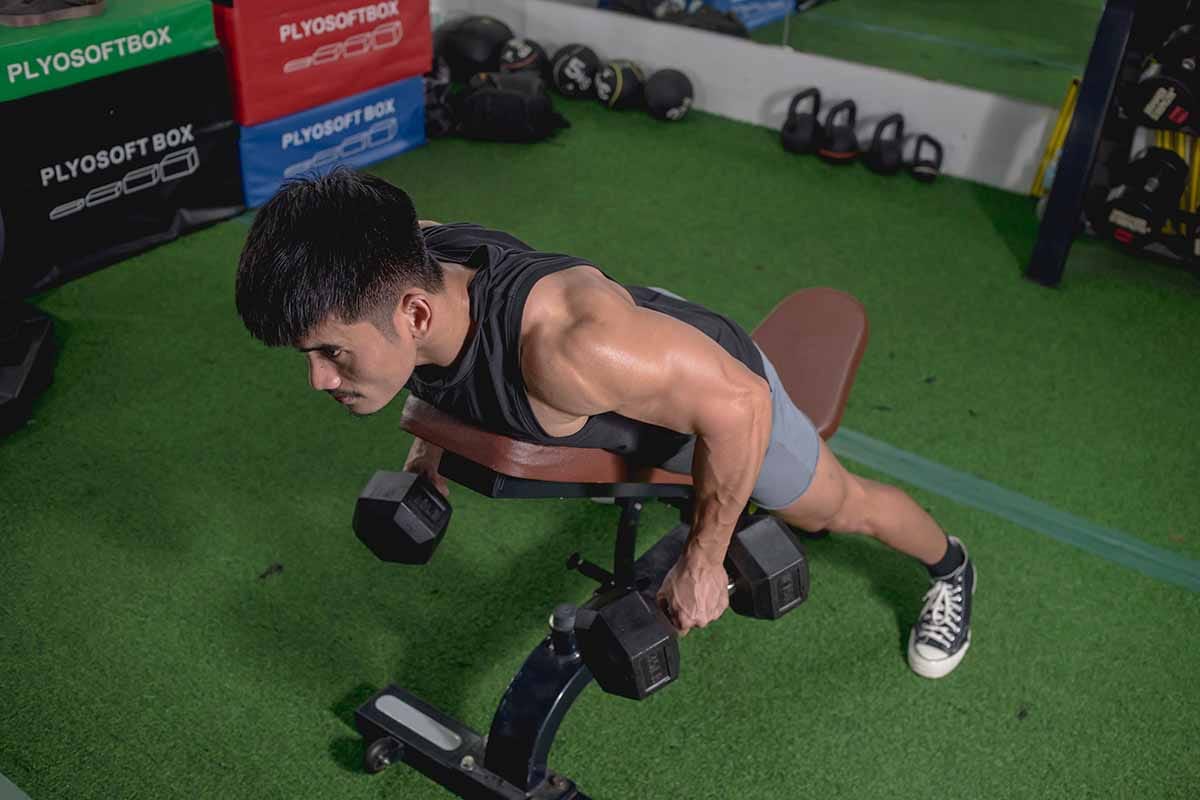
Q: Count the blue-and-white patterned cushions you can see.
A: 0